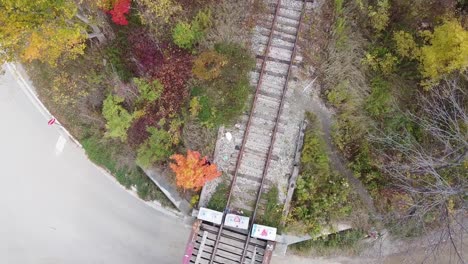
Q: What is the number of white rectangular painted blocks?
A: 3